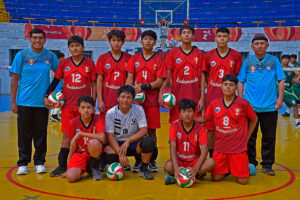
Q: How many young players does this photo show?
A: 9